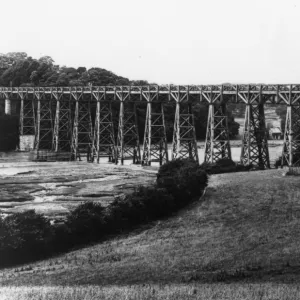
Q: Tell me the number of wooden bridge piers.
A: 11